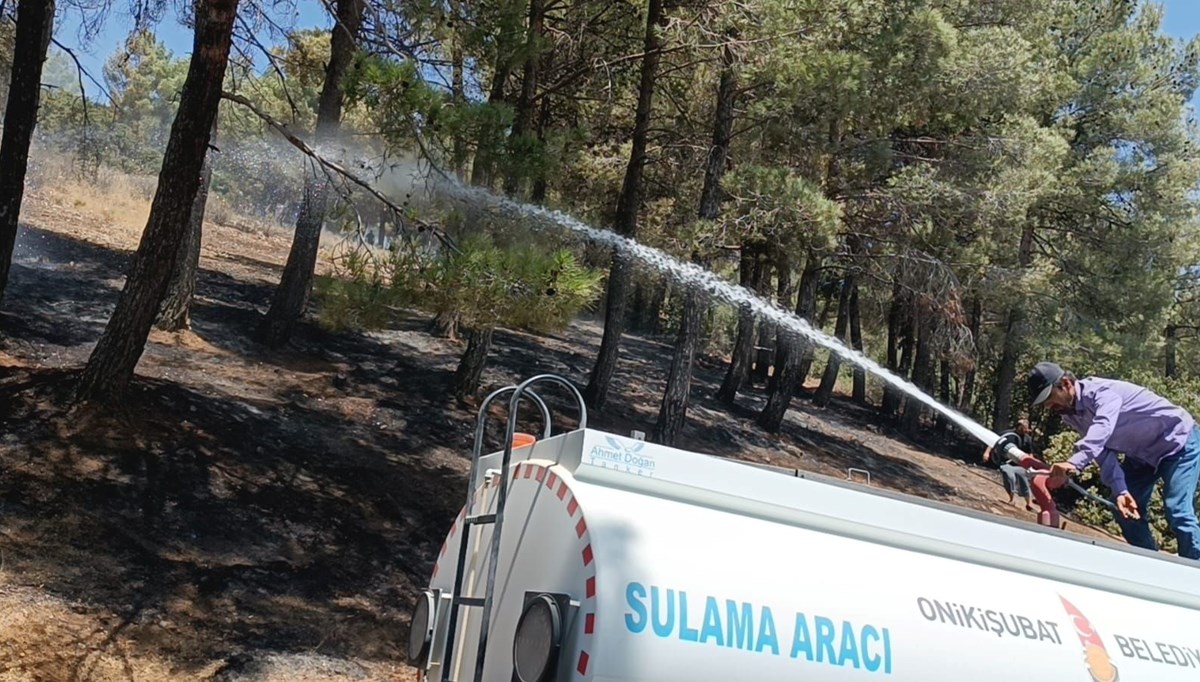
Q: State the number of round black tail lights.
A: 2